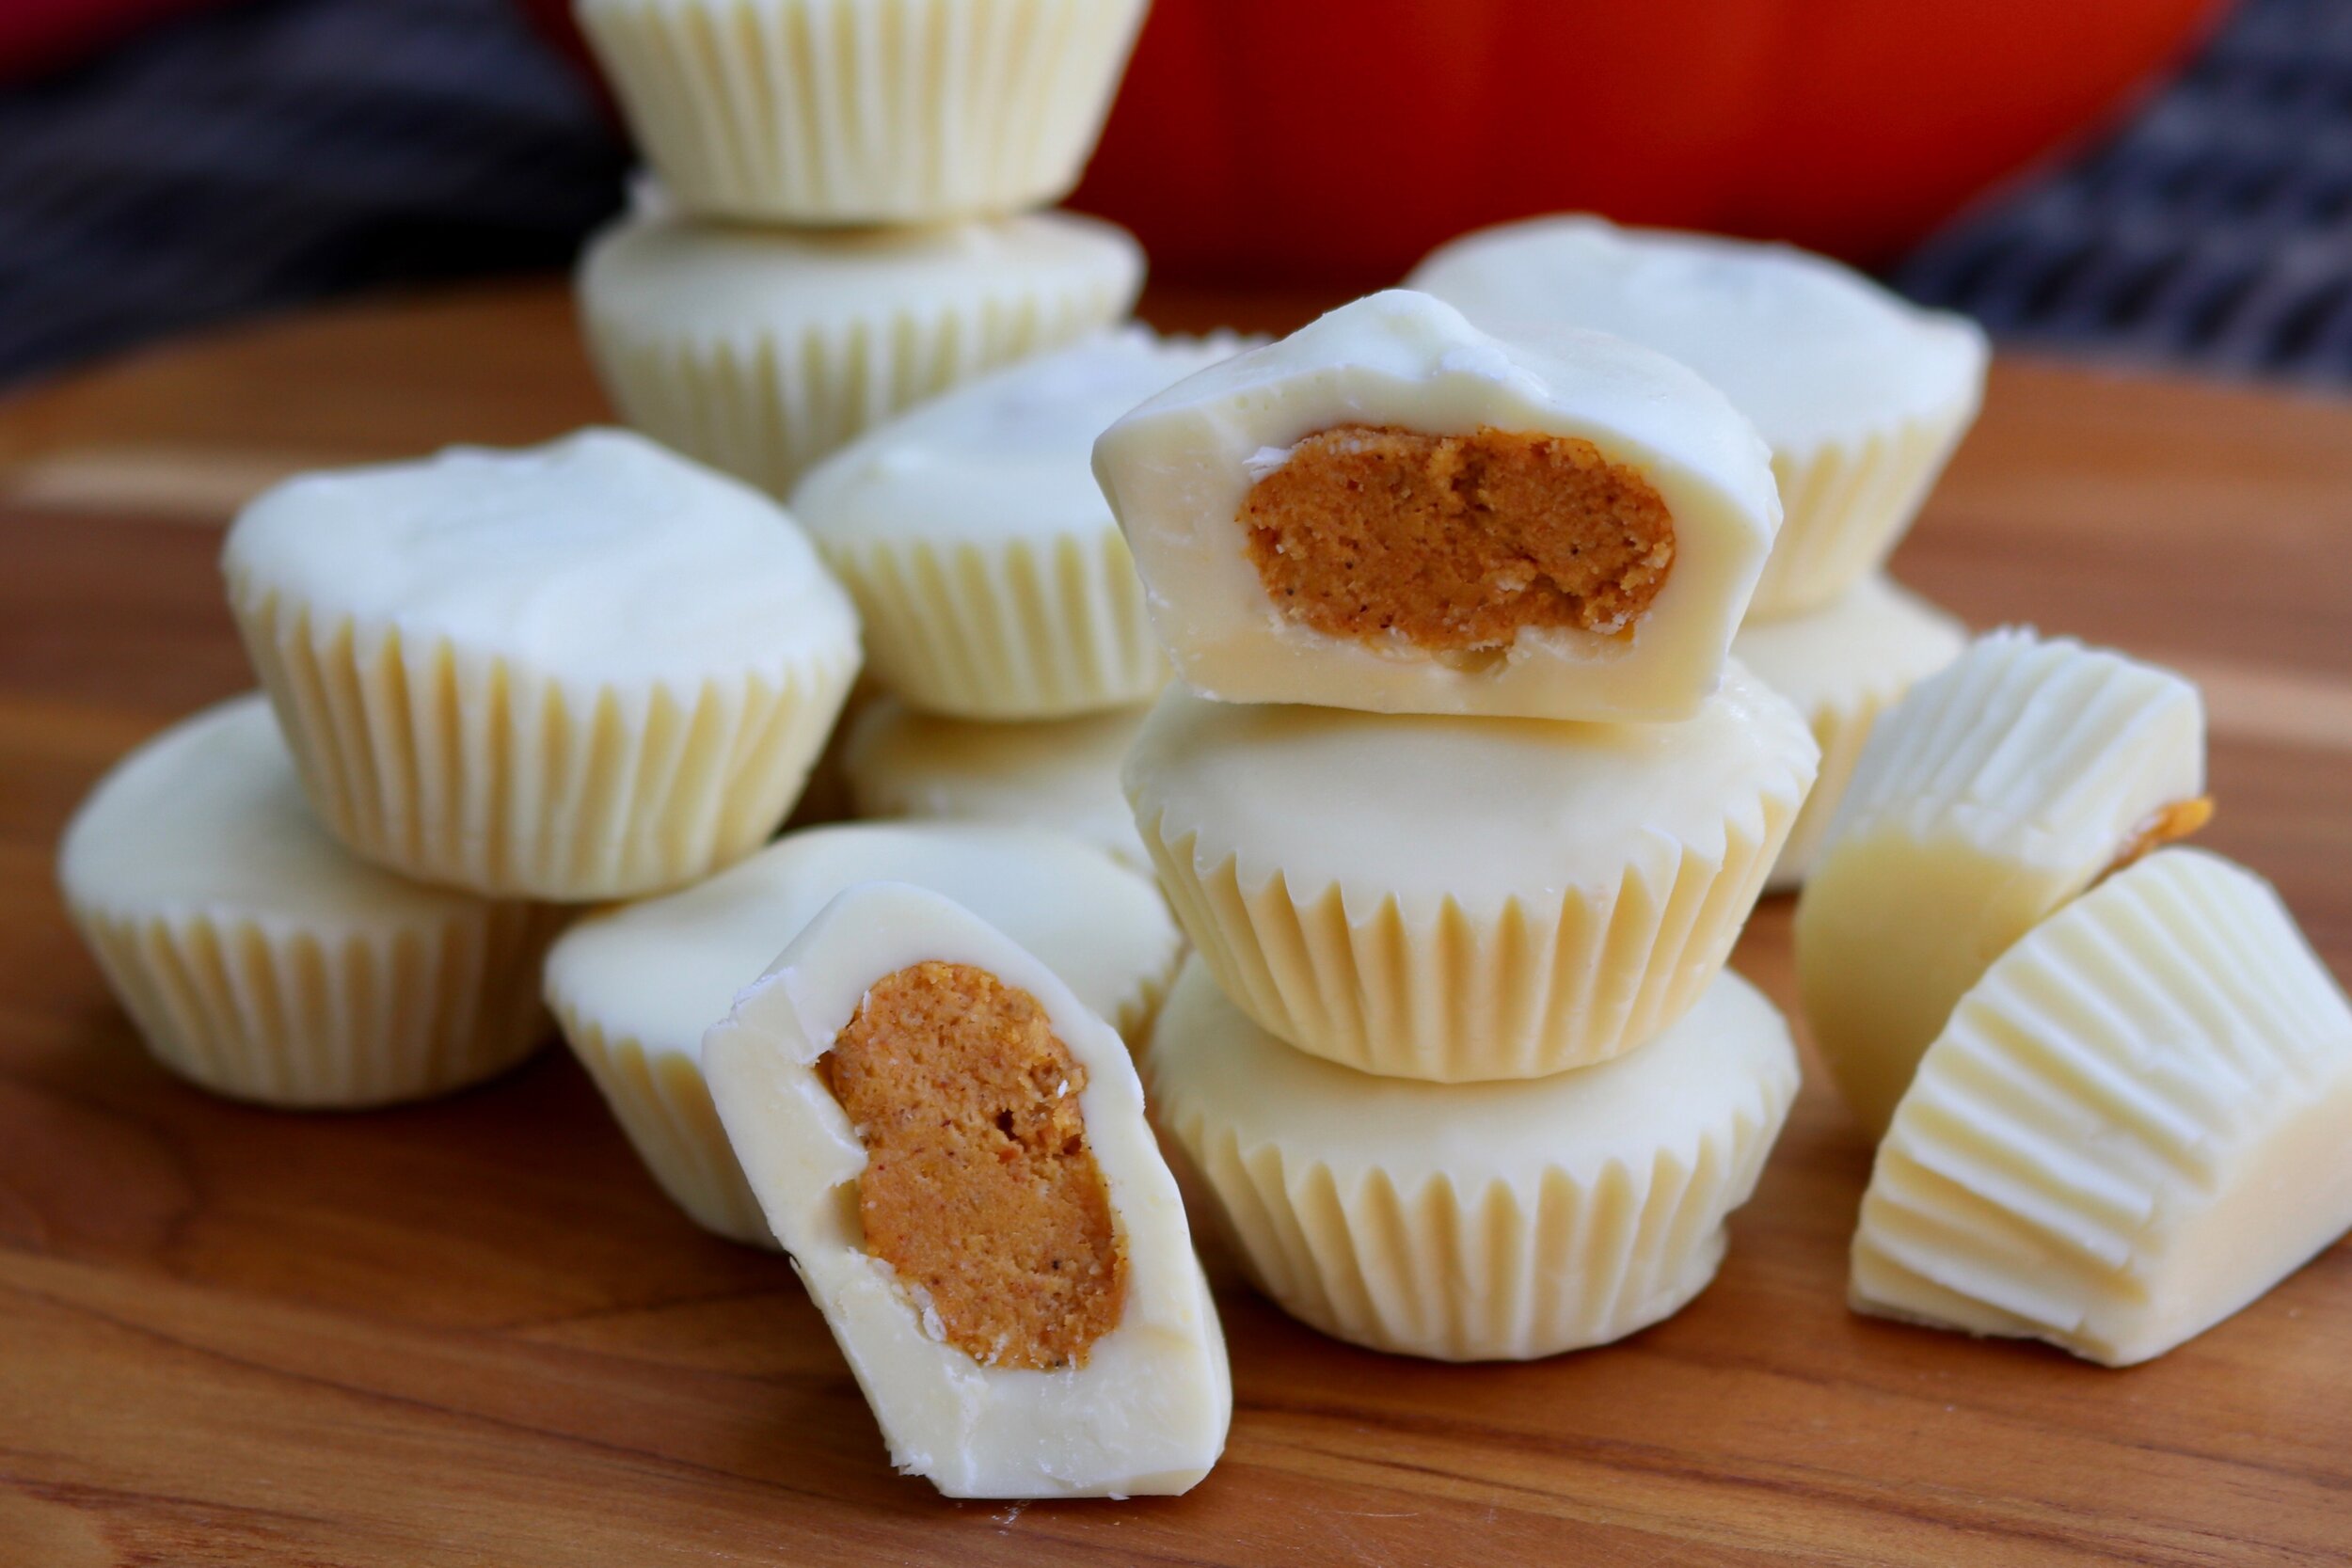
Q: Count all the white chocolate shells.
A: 15